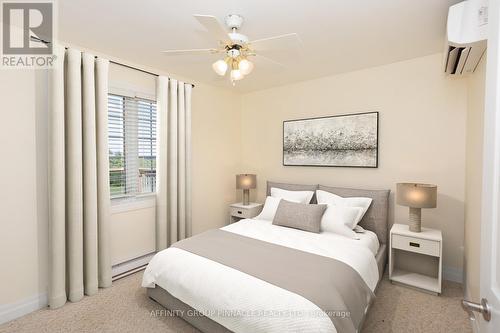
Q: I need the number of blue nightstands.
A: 0